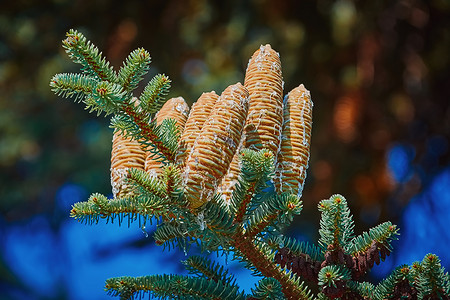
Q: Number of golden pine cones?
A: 6